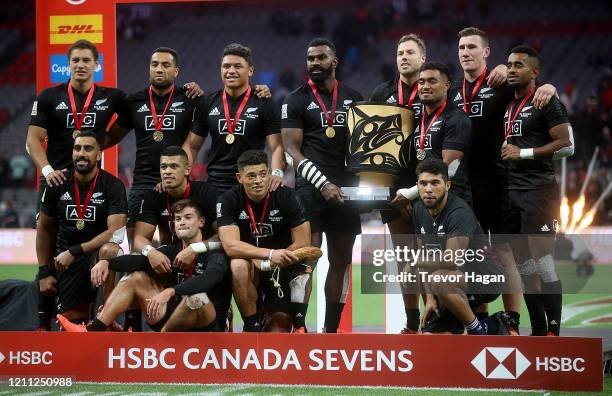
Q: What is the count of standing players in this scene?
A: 8